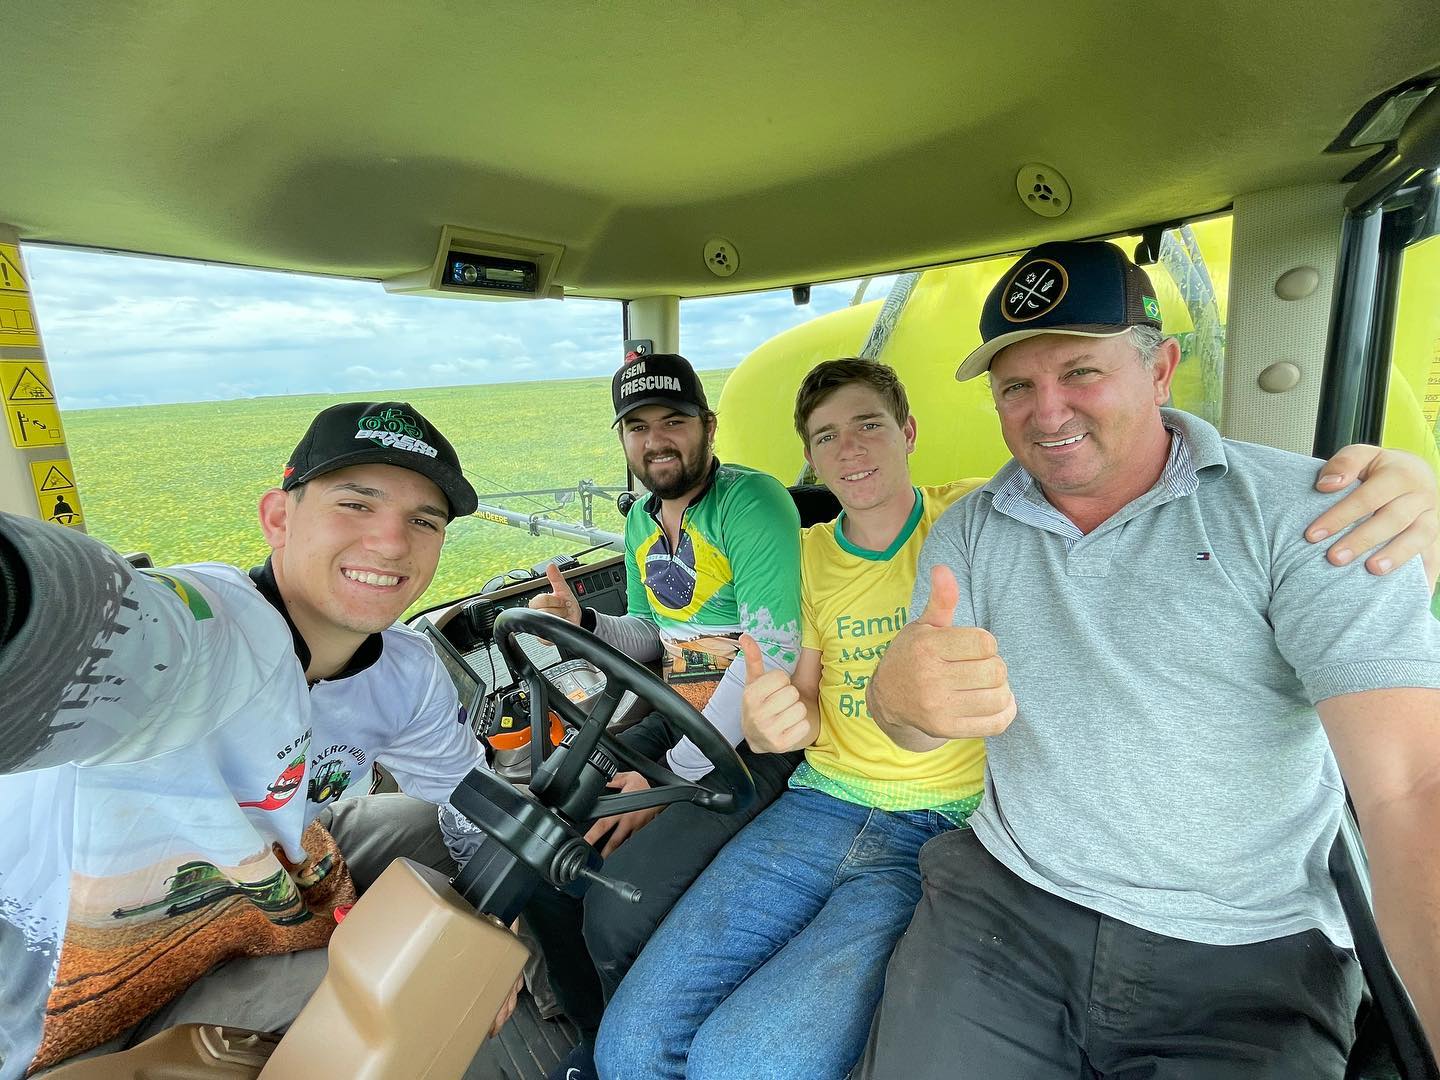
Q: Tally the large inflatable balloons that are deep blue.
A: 0